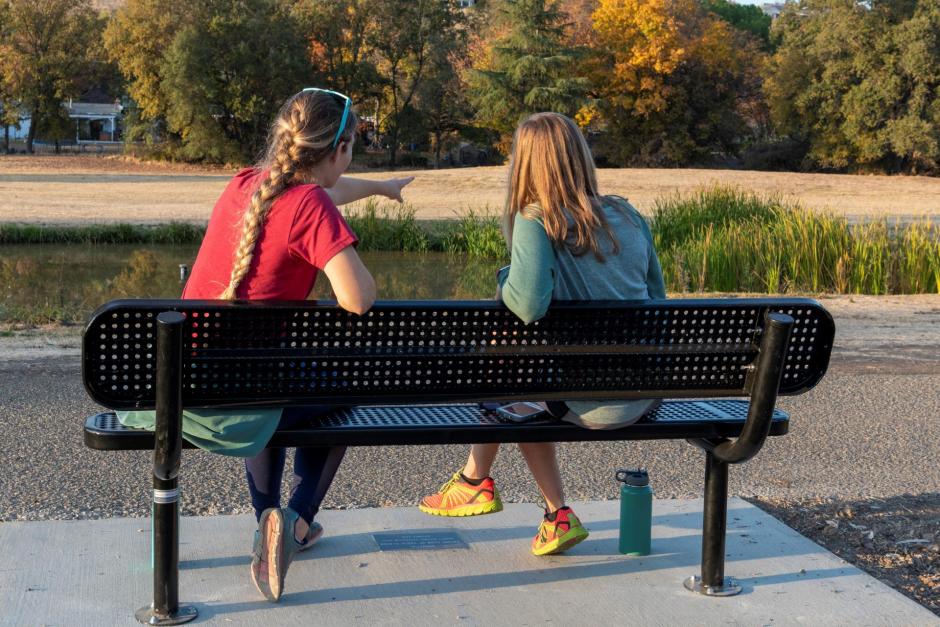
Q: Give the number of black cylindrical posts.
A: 2